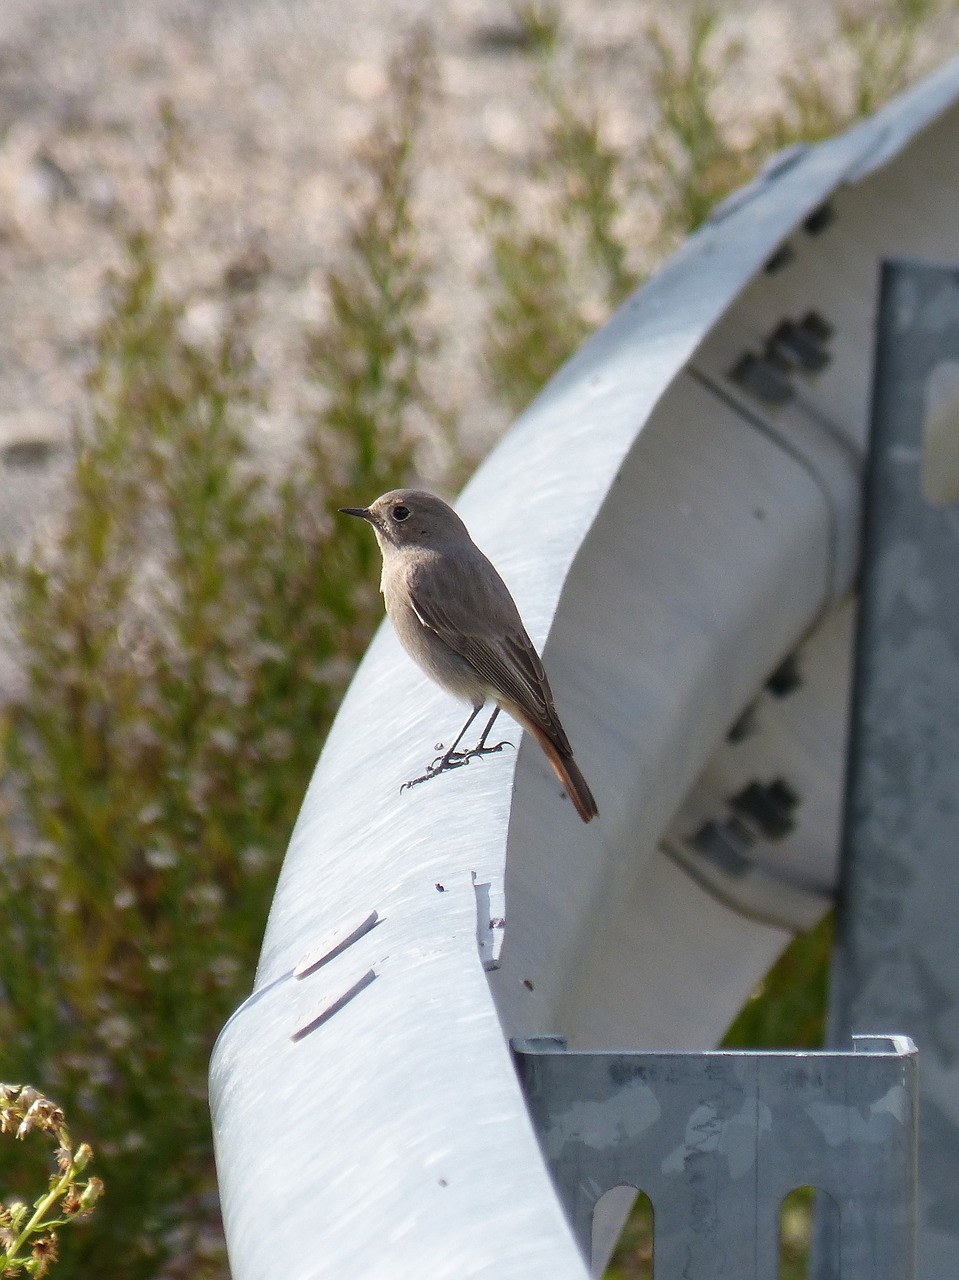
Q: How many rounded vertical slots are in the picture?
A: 3